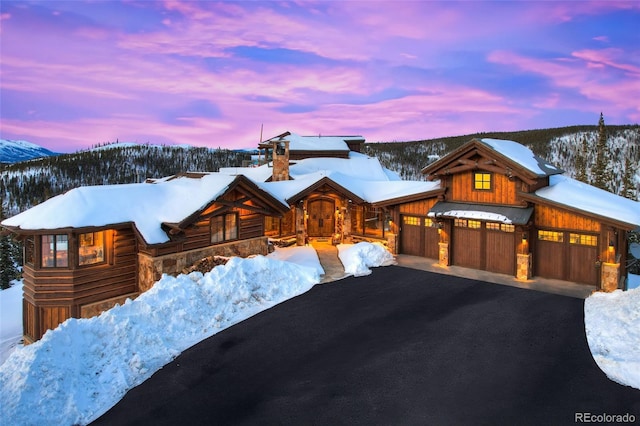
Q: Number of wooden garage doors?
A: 3